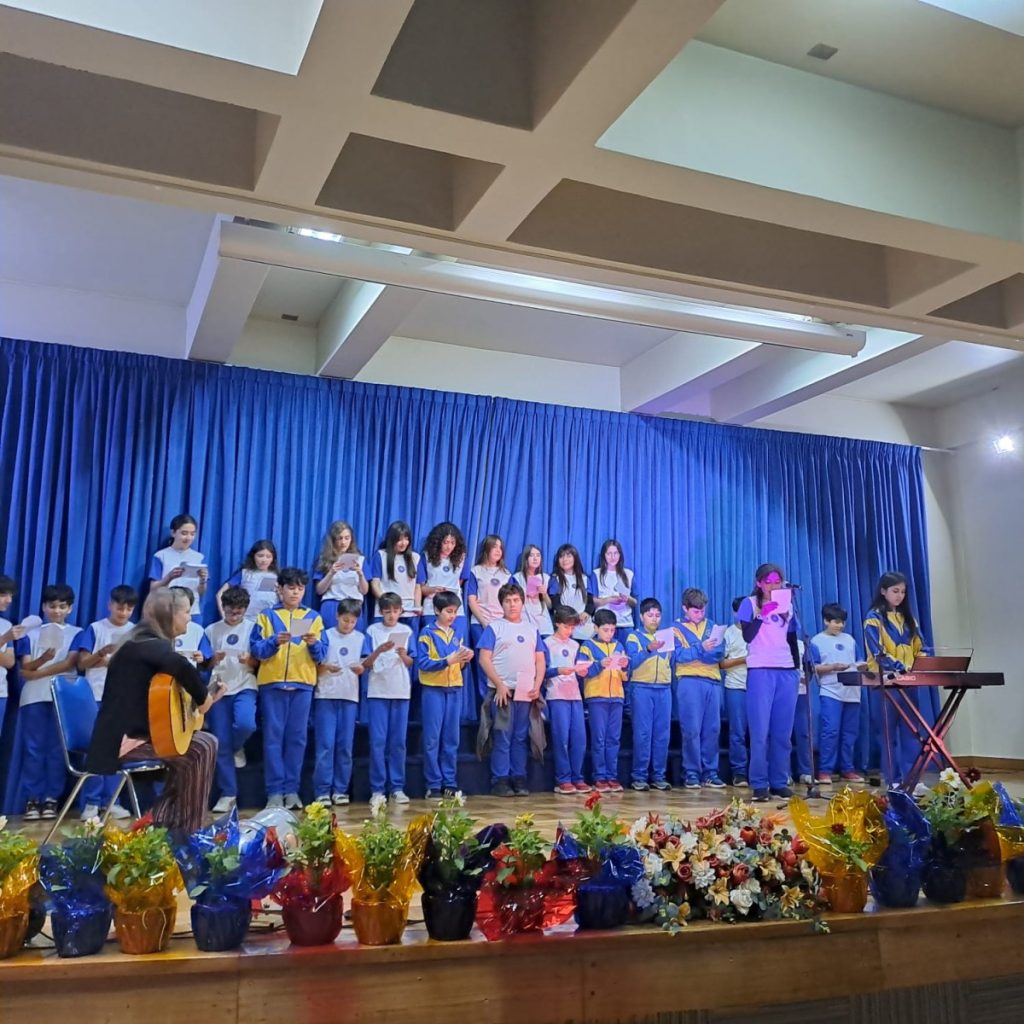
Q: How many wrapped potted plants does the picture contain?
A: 14